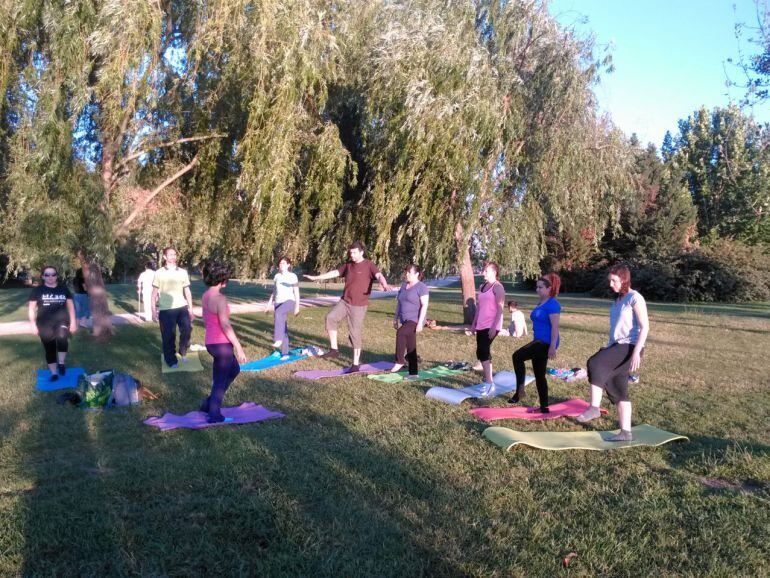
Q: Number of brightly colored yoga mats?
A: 9